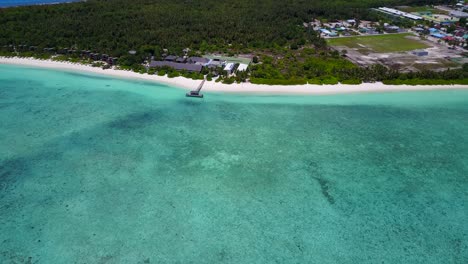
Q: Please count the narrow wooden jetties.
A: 1